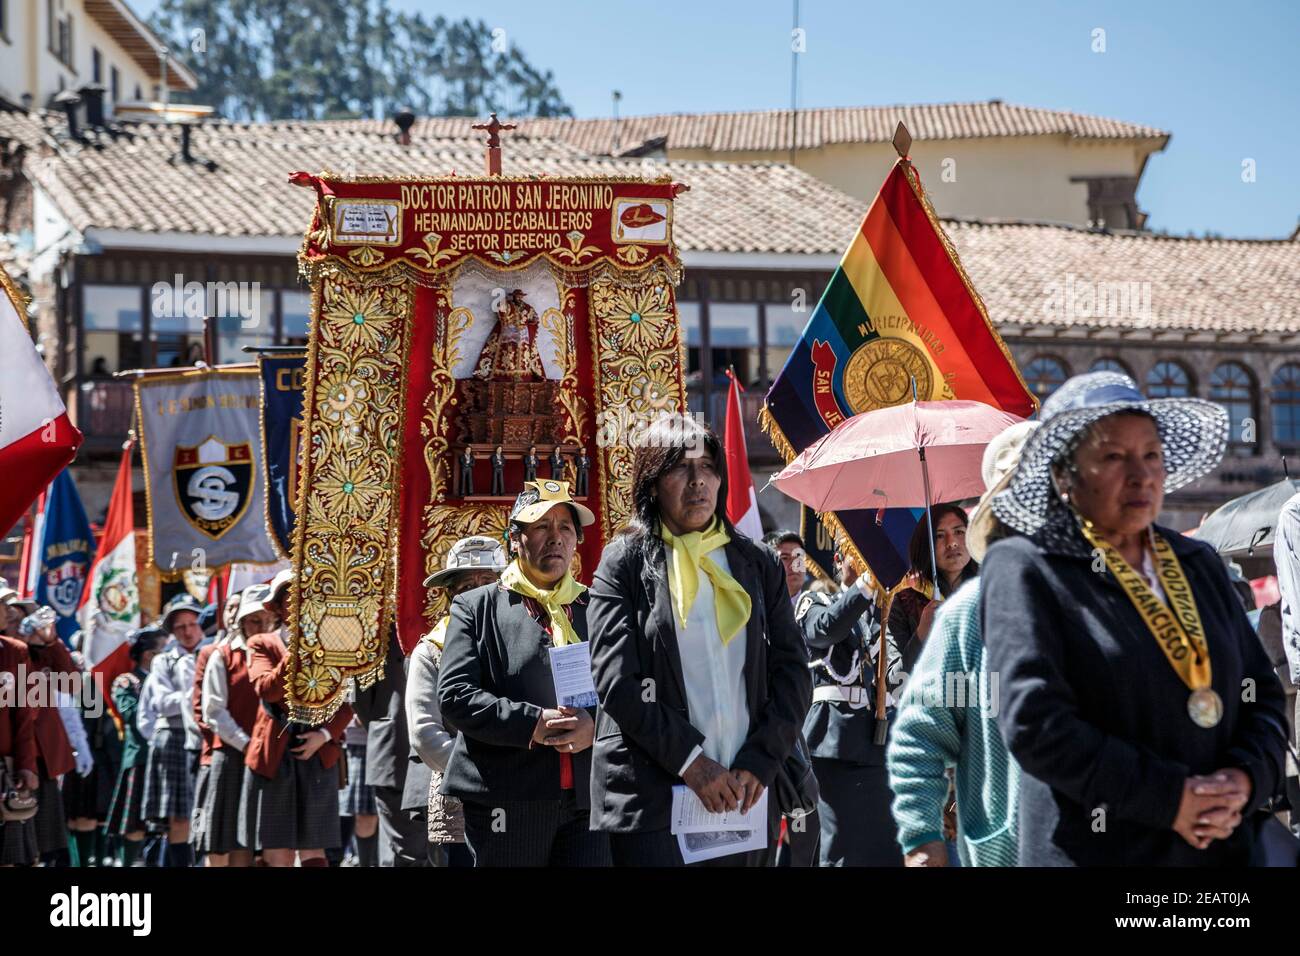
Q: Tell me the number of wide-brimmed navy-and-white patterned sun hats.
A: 1